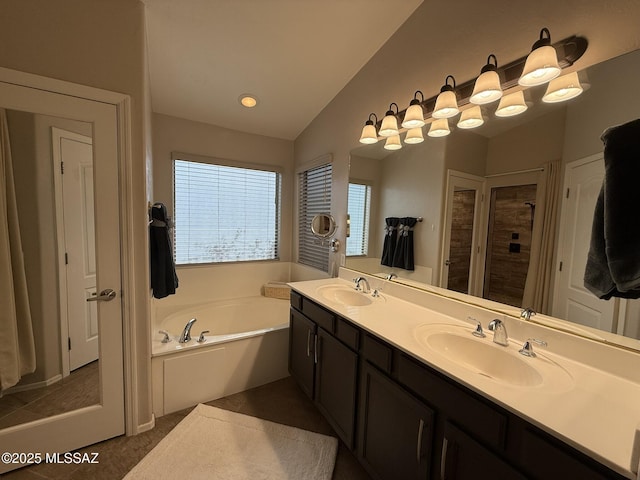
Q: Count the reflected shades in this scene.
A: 6